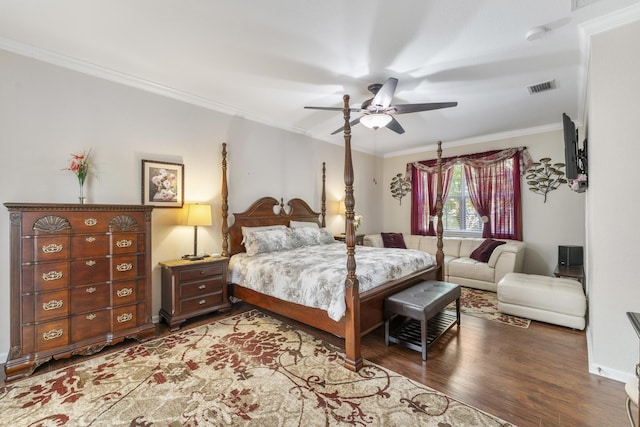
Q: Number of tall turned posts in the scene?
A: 4